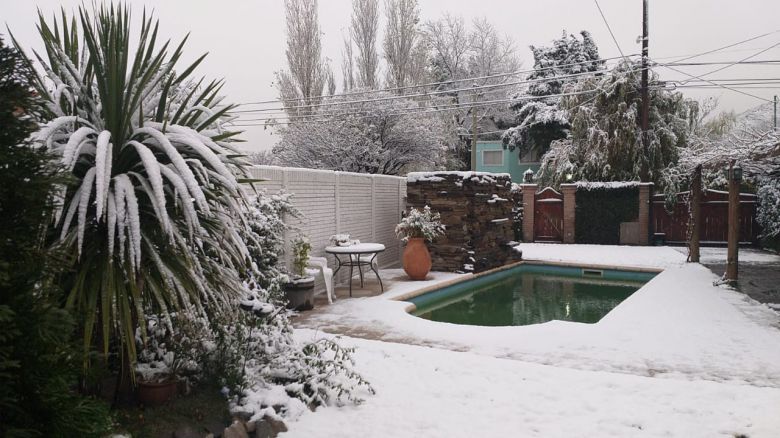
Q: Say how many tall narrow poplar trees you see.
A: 3